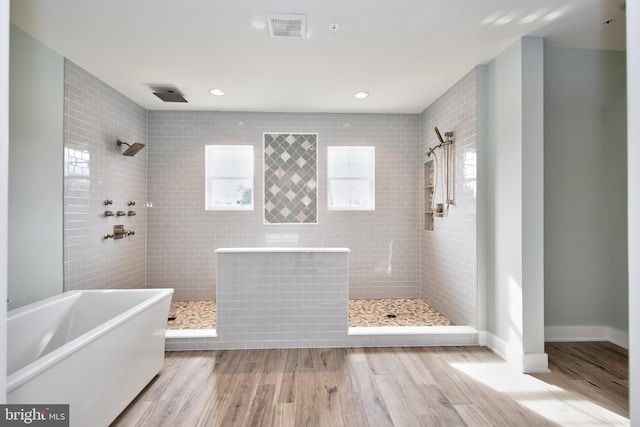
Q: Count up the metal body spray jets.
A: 4